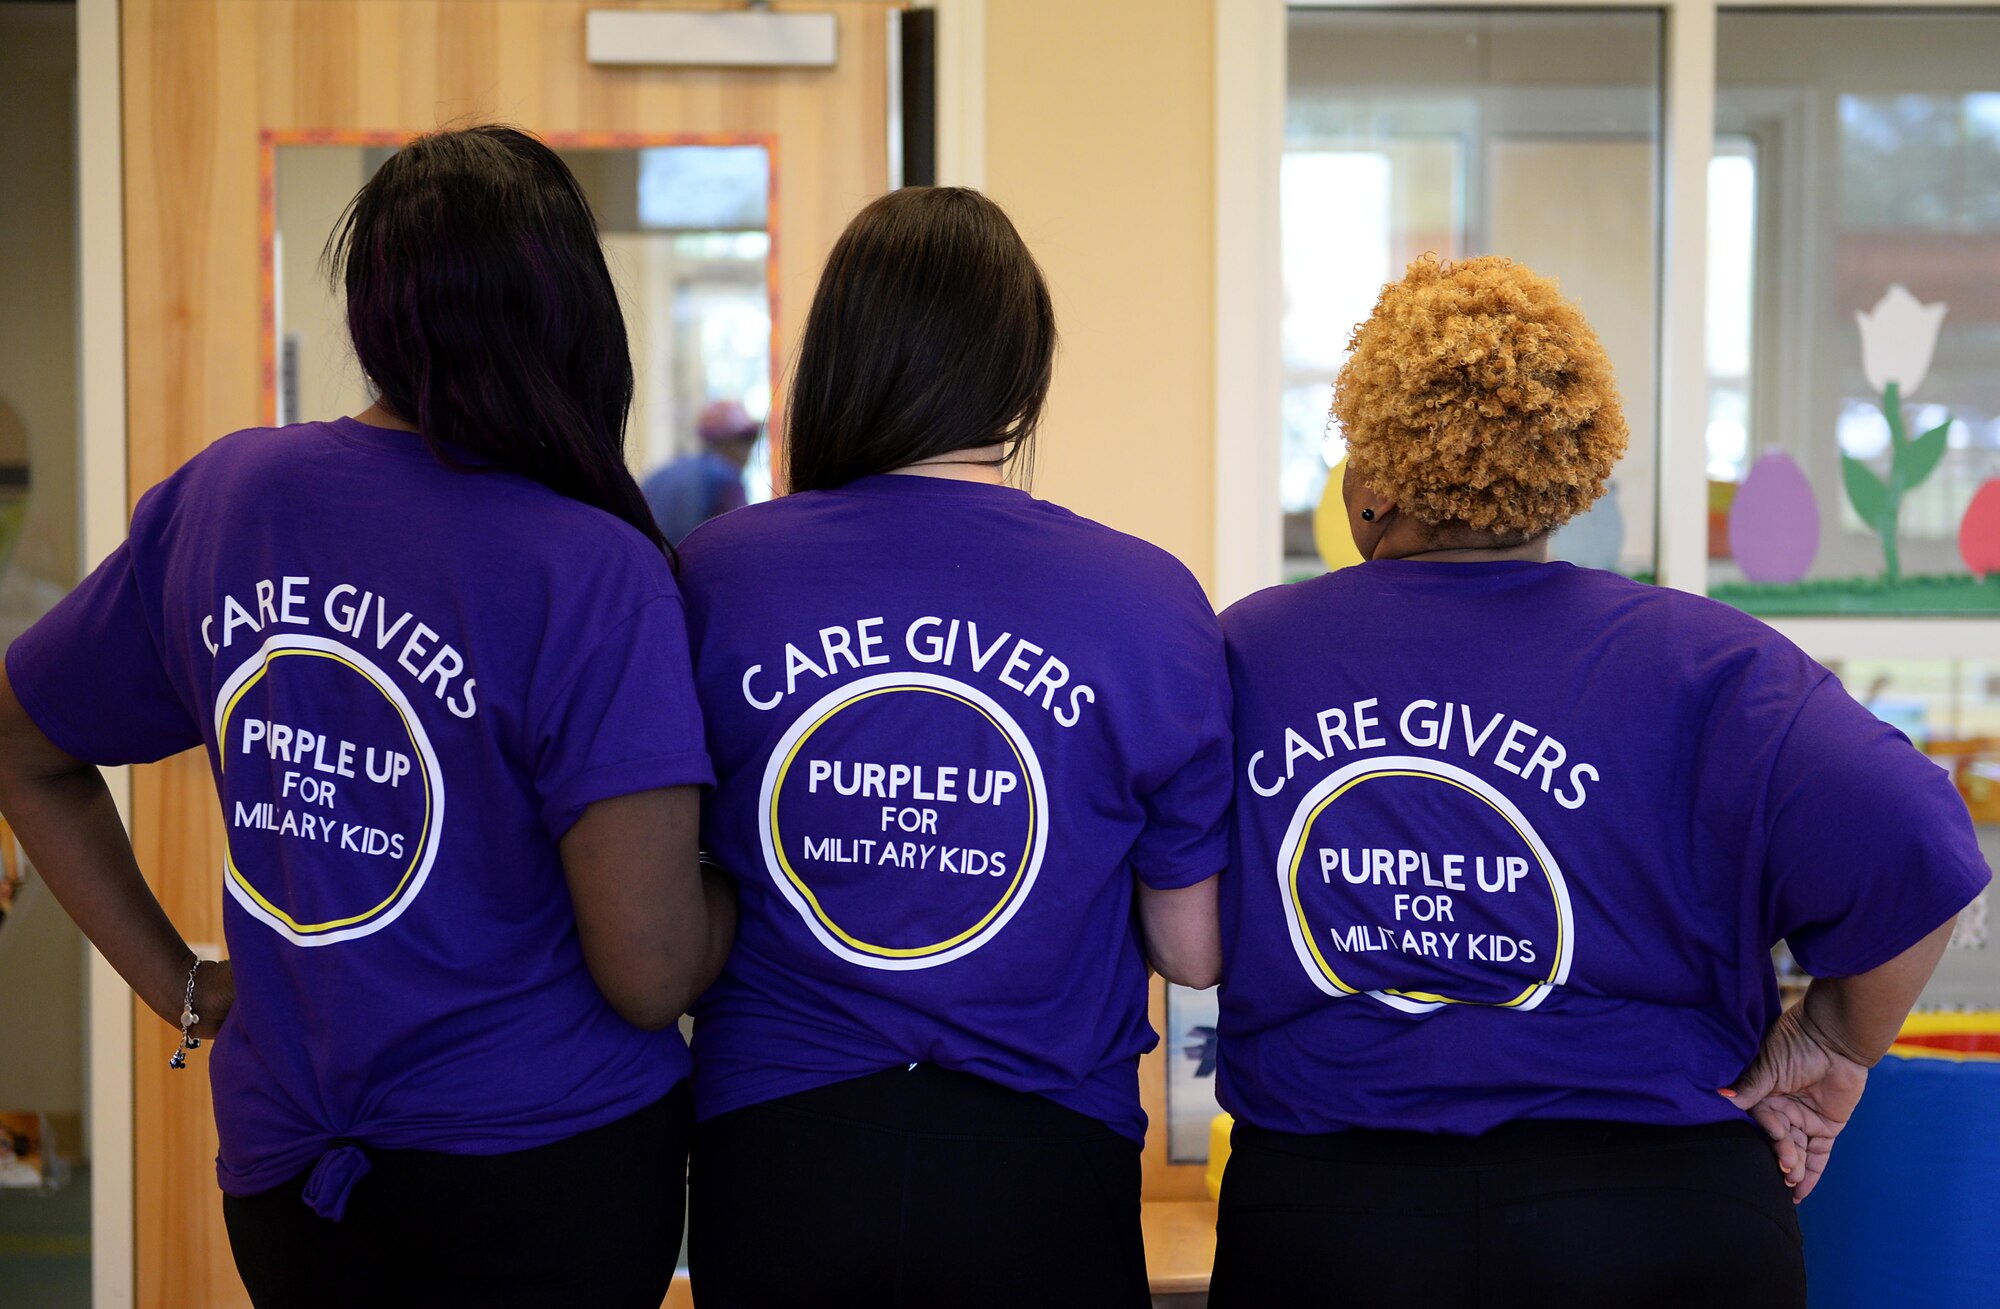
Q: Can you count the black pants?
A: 3